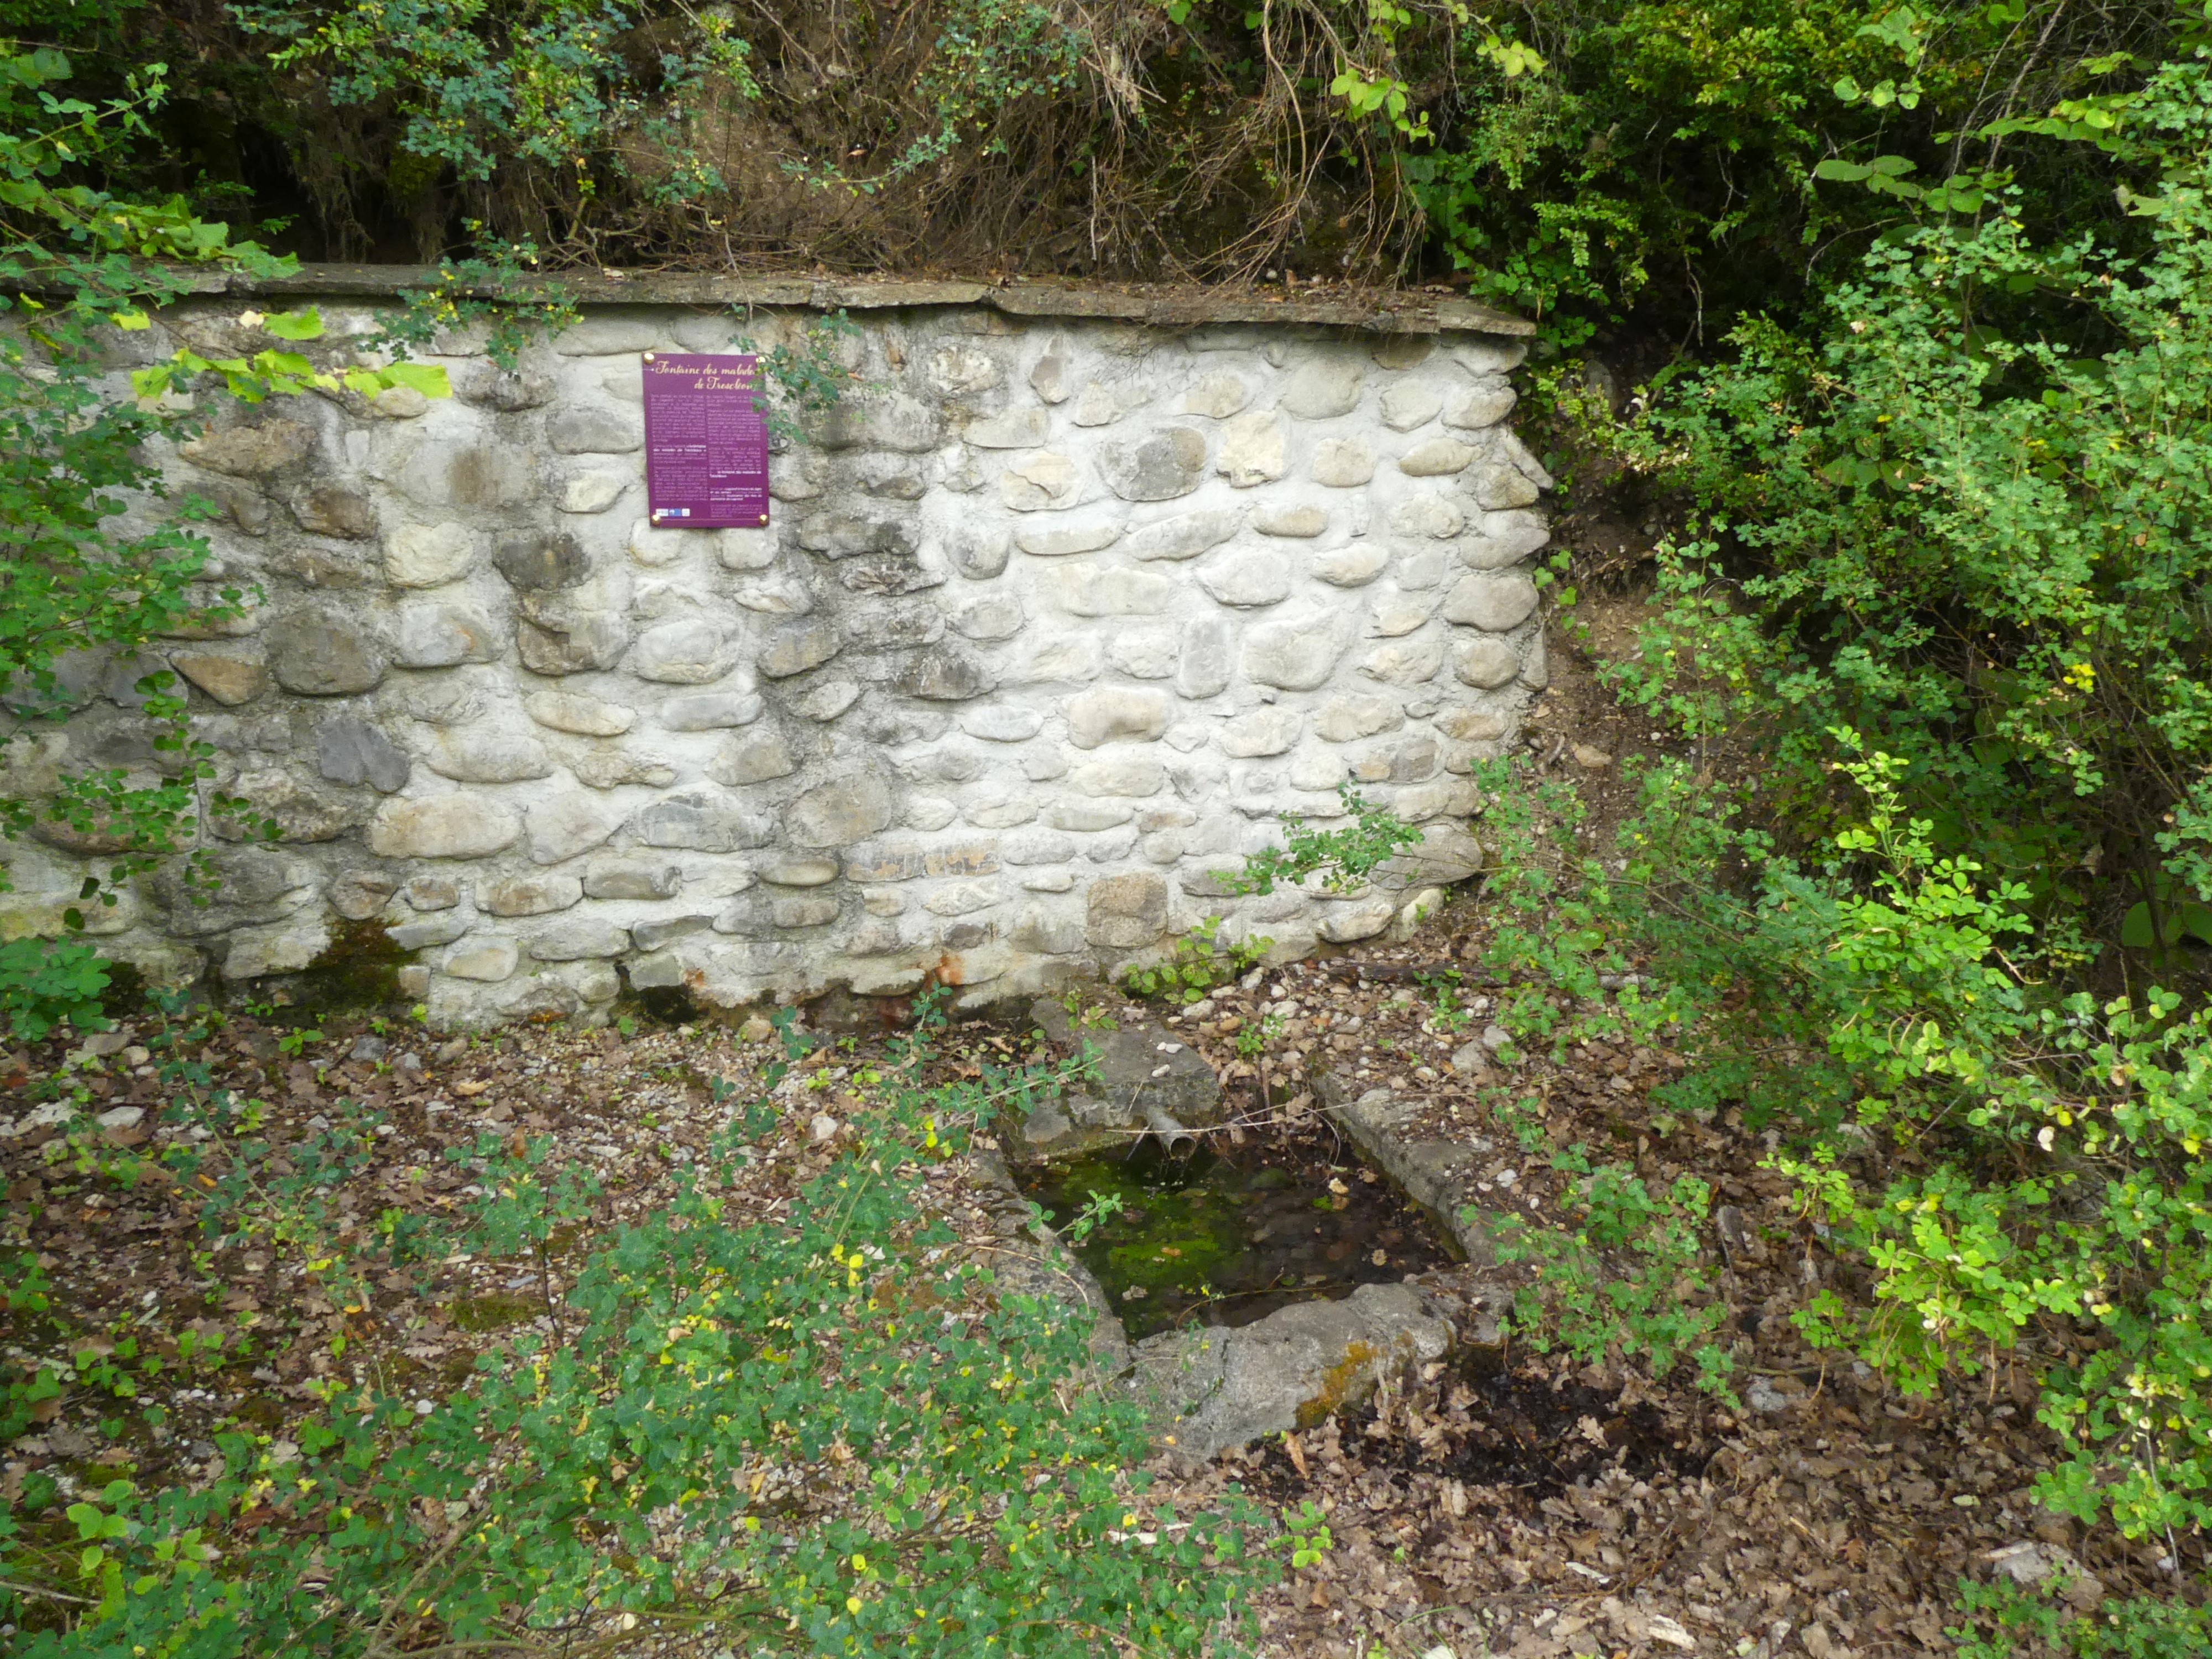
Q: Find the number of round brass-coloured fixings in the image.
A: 4